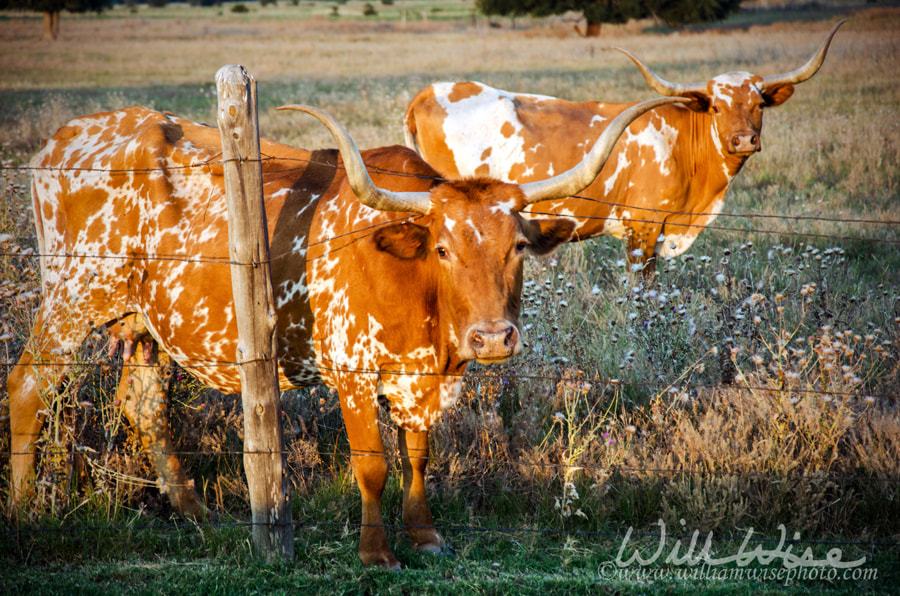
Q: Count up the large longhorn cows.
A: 2